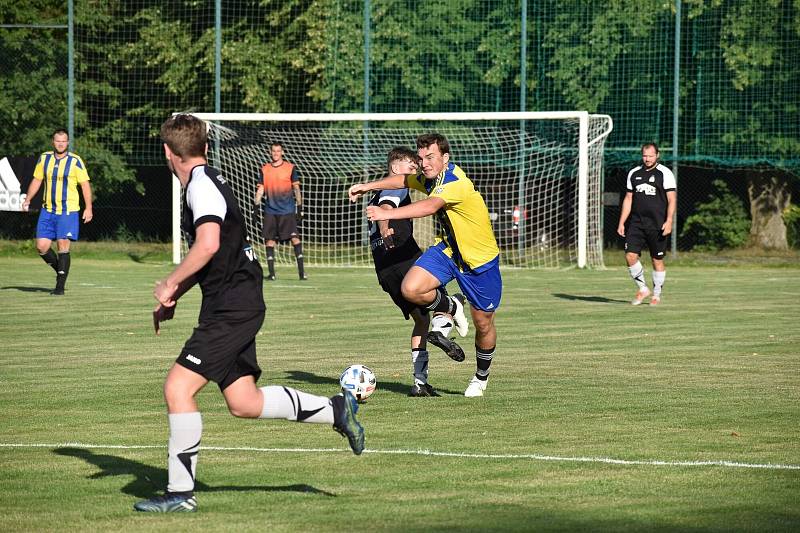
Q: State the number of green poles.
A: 5